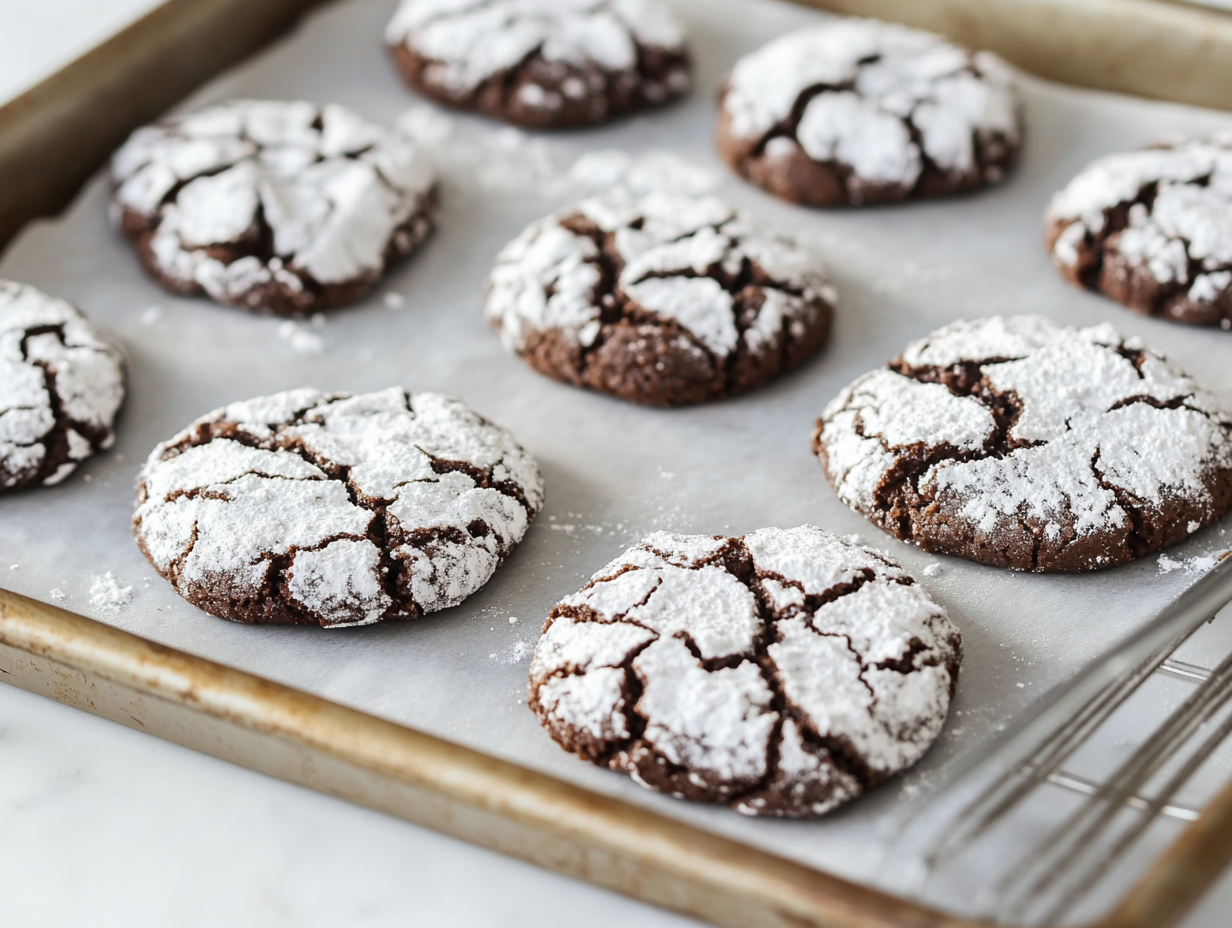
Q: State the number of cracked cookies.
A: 9